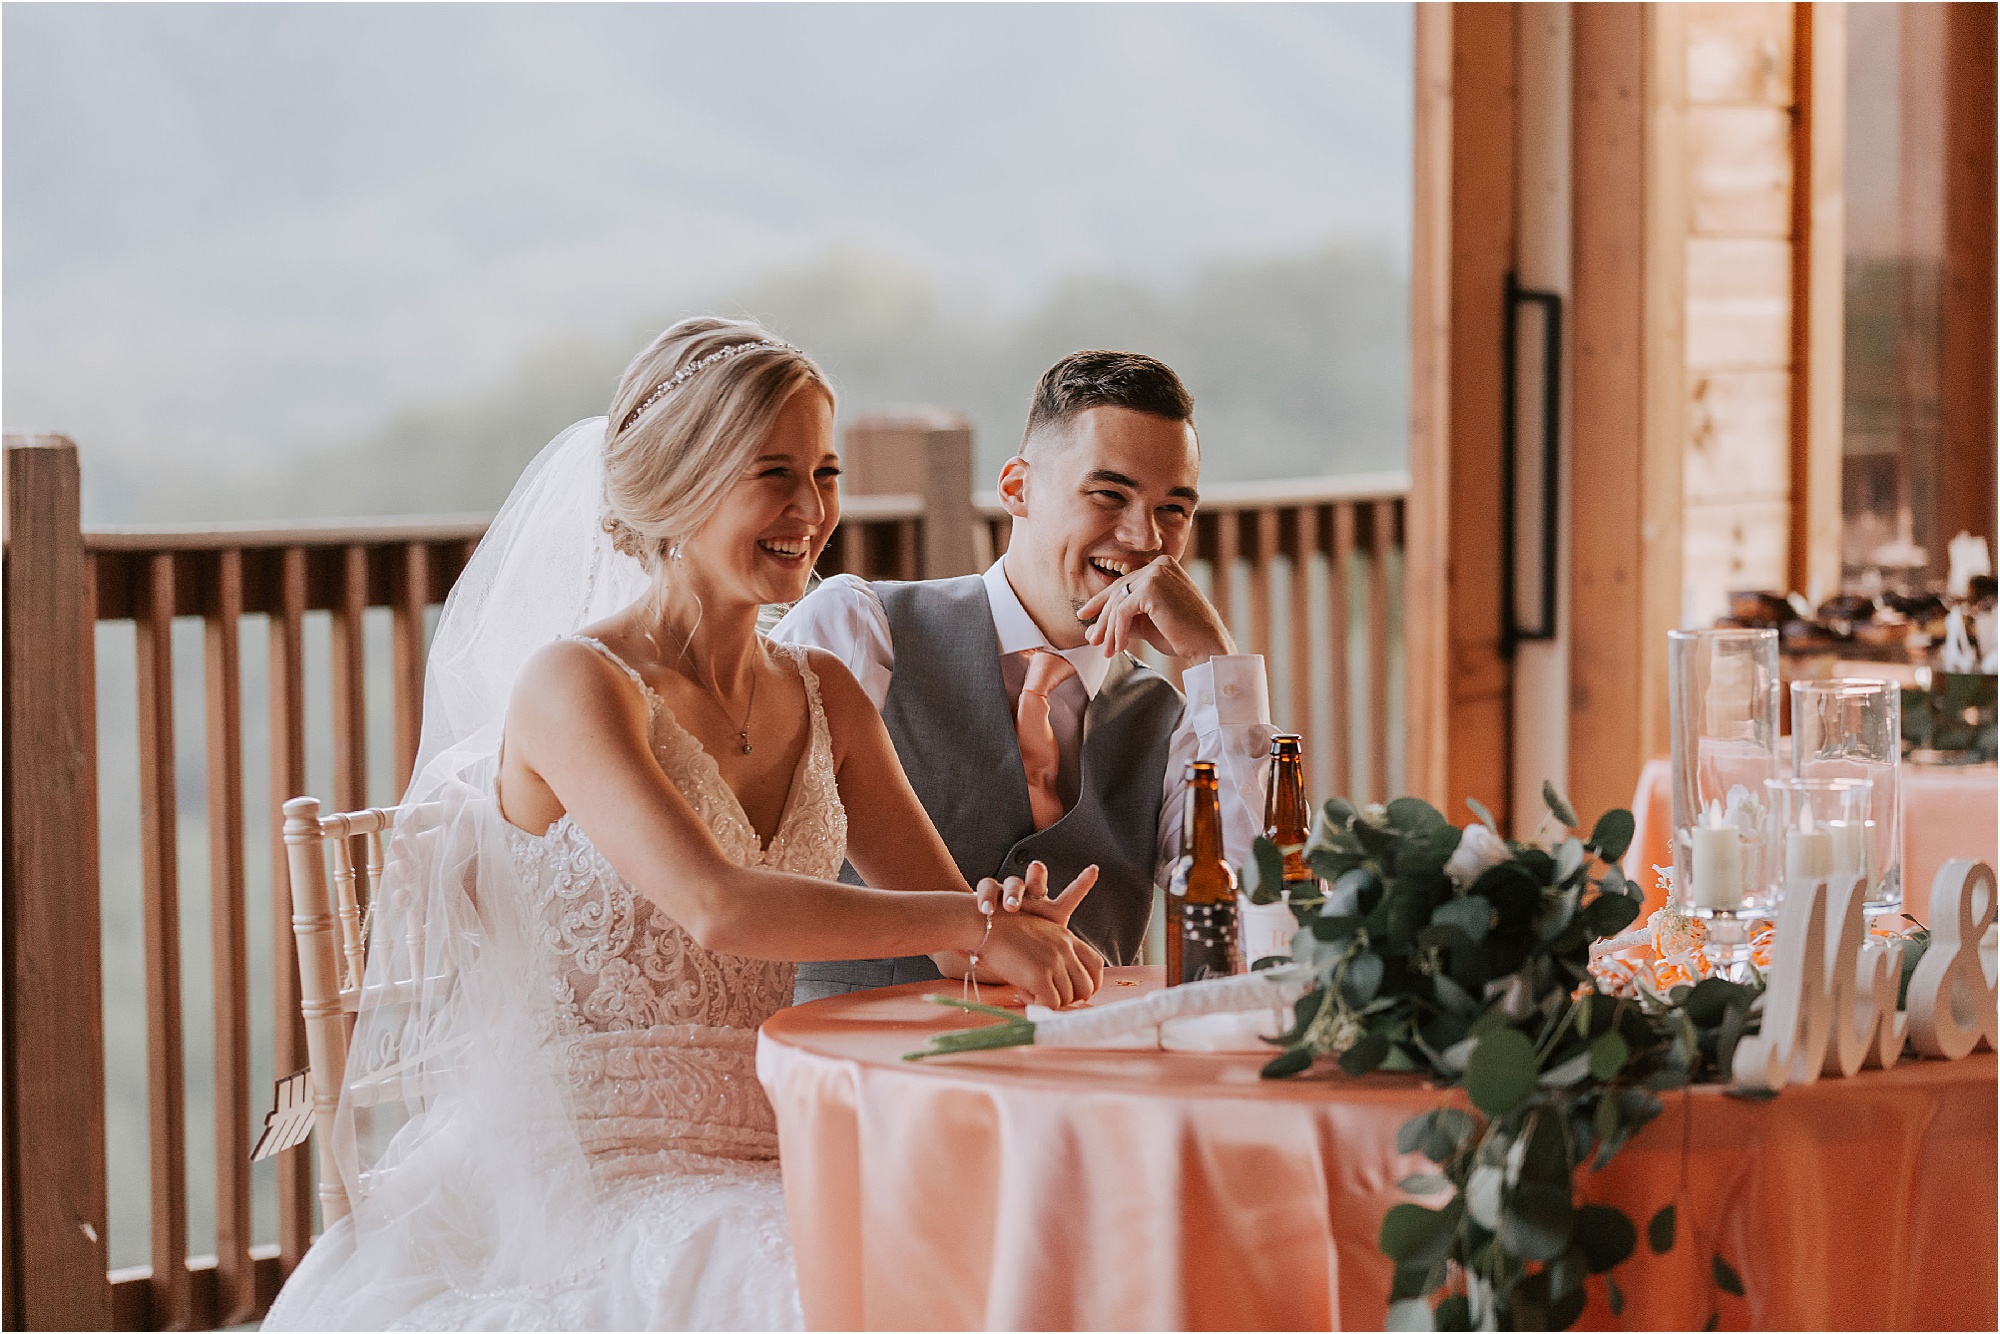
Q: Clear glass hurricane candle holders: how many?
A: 3